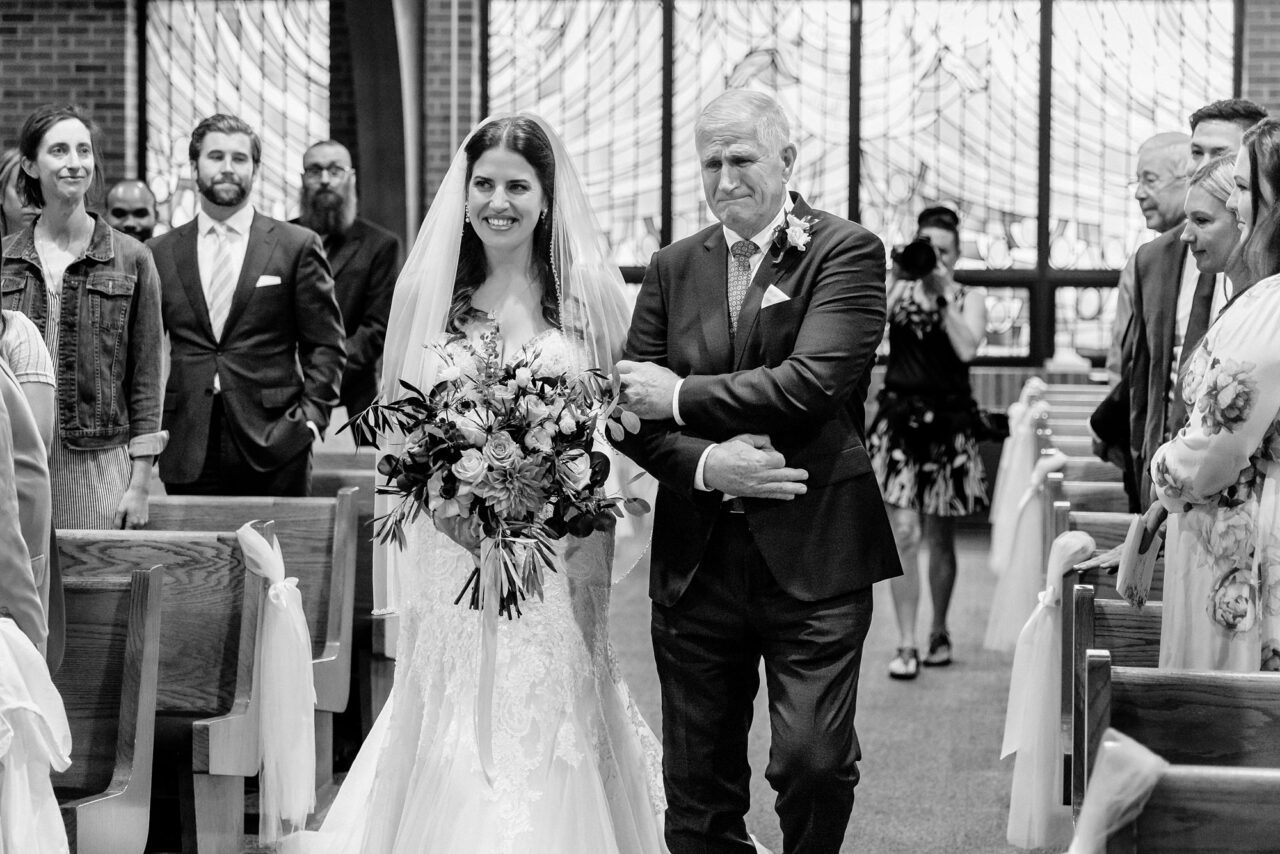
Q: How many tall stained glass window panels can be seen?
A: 5